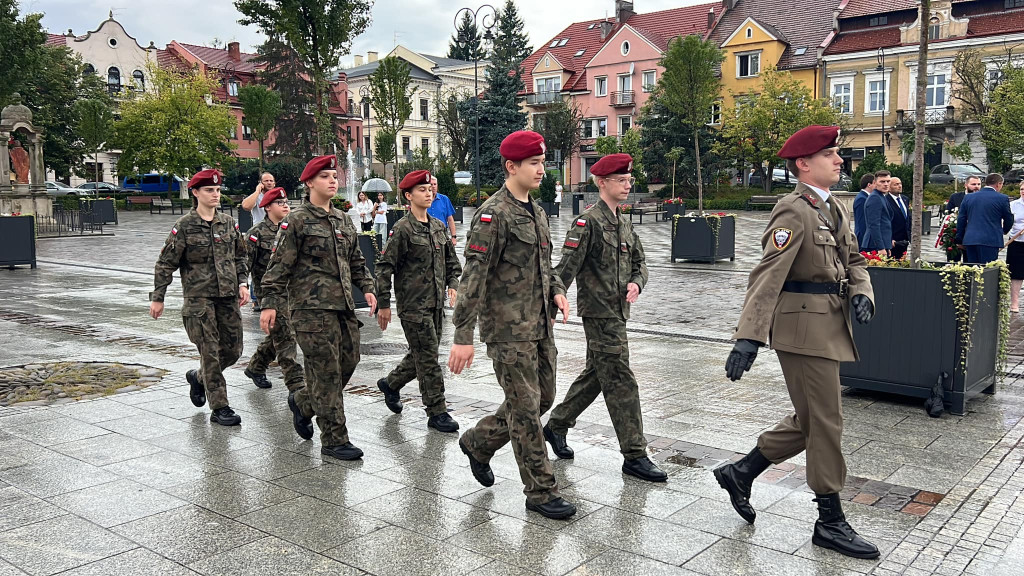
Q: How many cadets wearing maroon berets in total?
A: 7